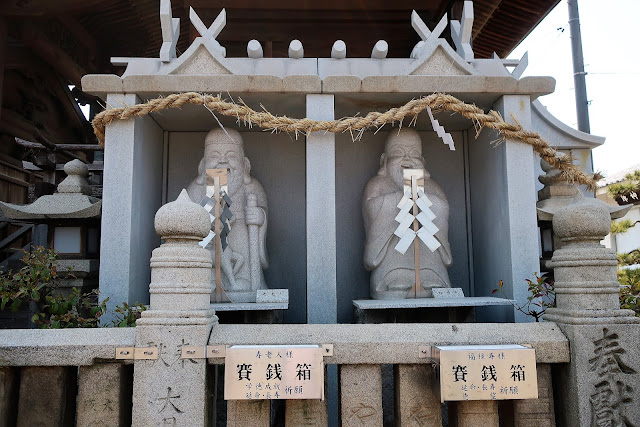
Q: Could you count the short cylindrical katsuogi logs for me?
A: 4